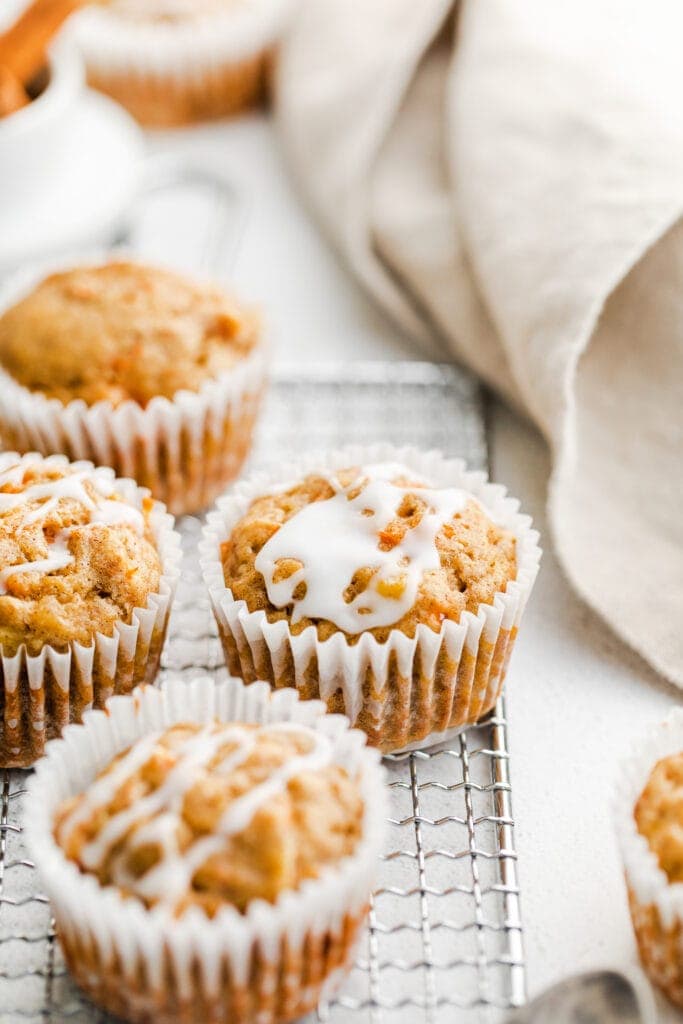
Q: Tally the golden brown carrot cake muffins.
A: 6